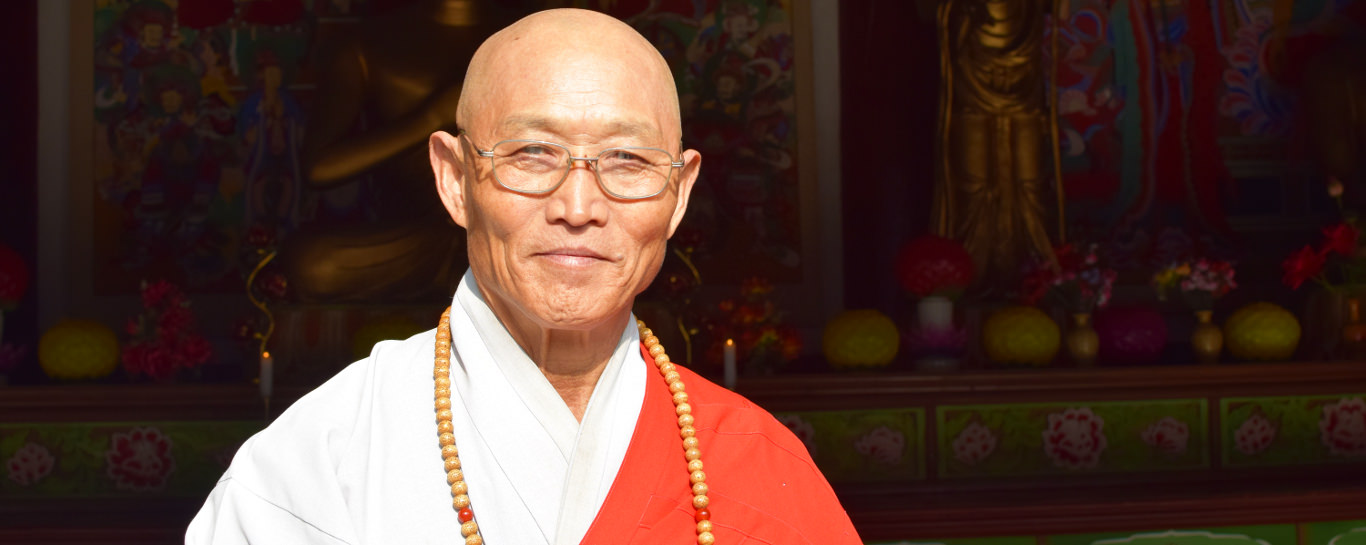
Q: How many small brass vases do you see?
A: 2